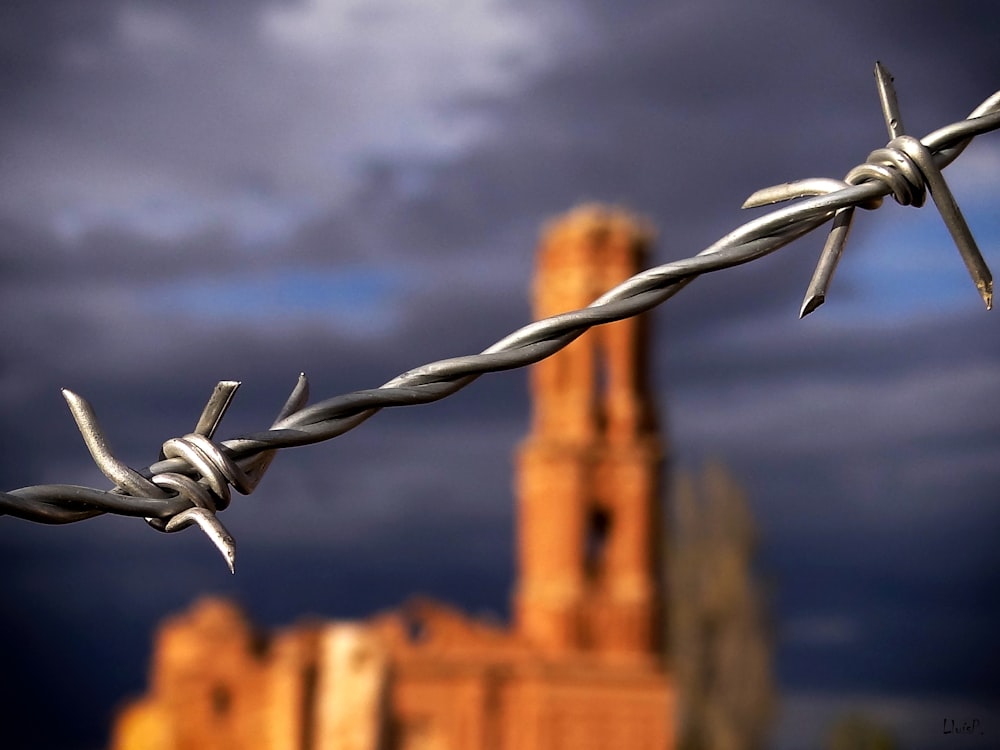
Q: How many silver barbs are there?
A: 8